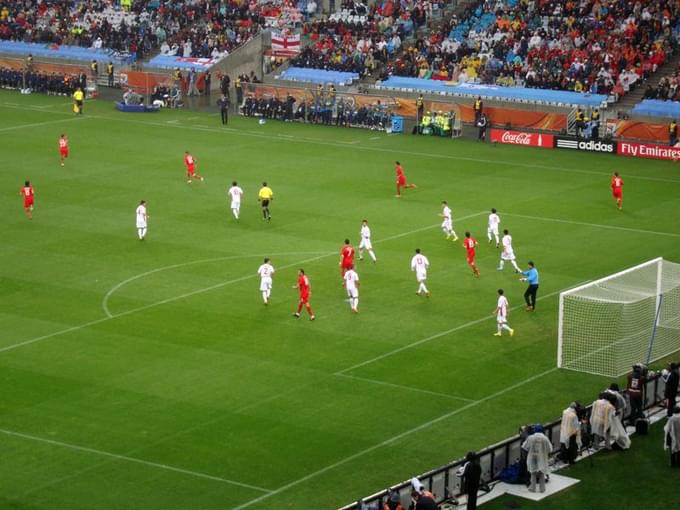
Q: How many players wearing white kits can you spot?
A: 10